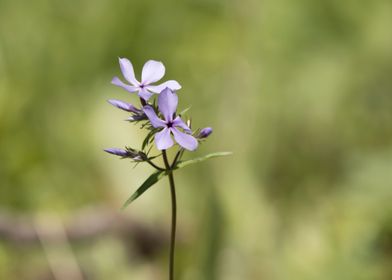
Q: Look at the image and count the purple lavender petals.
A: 10